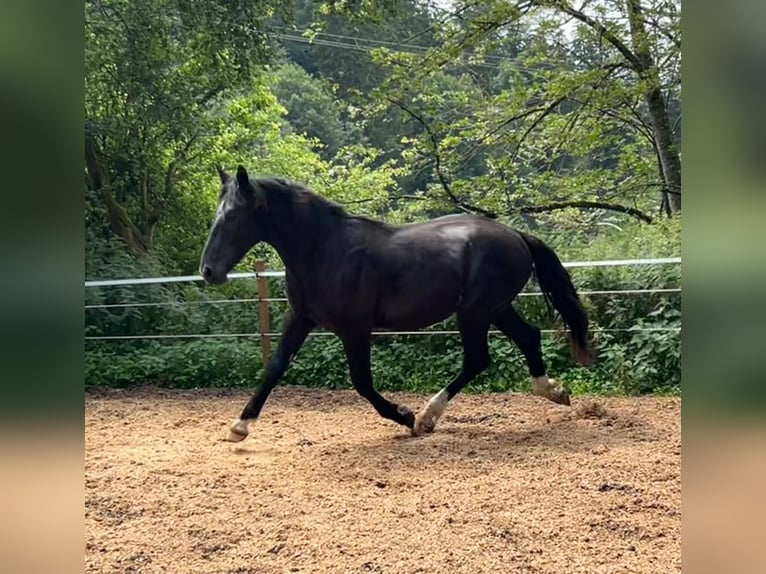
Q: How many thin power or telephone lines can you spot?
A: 3